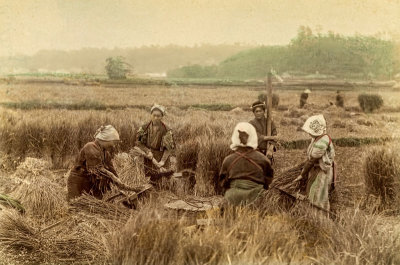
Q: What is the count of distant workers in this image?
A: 2